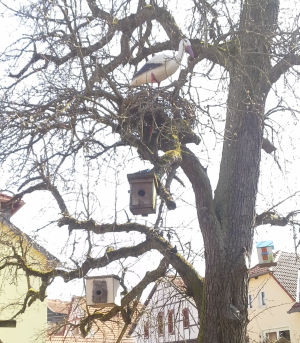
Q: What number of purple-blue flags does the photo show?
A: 0